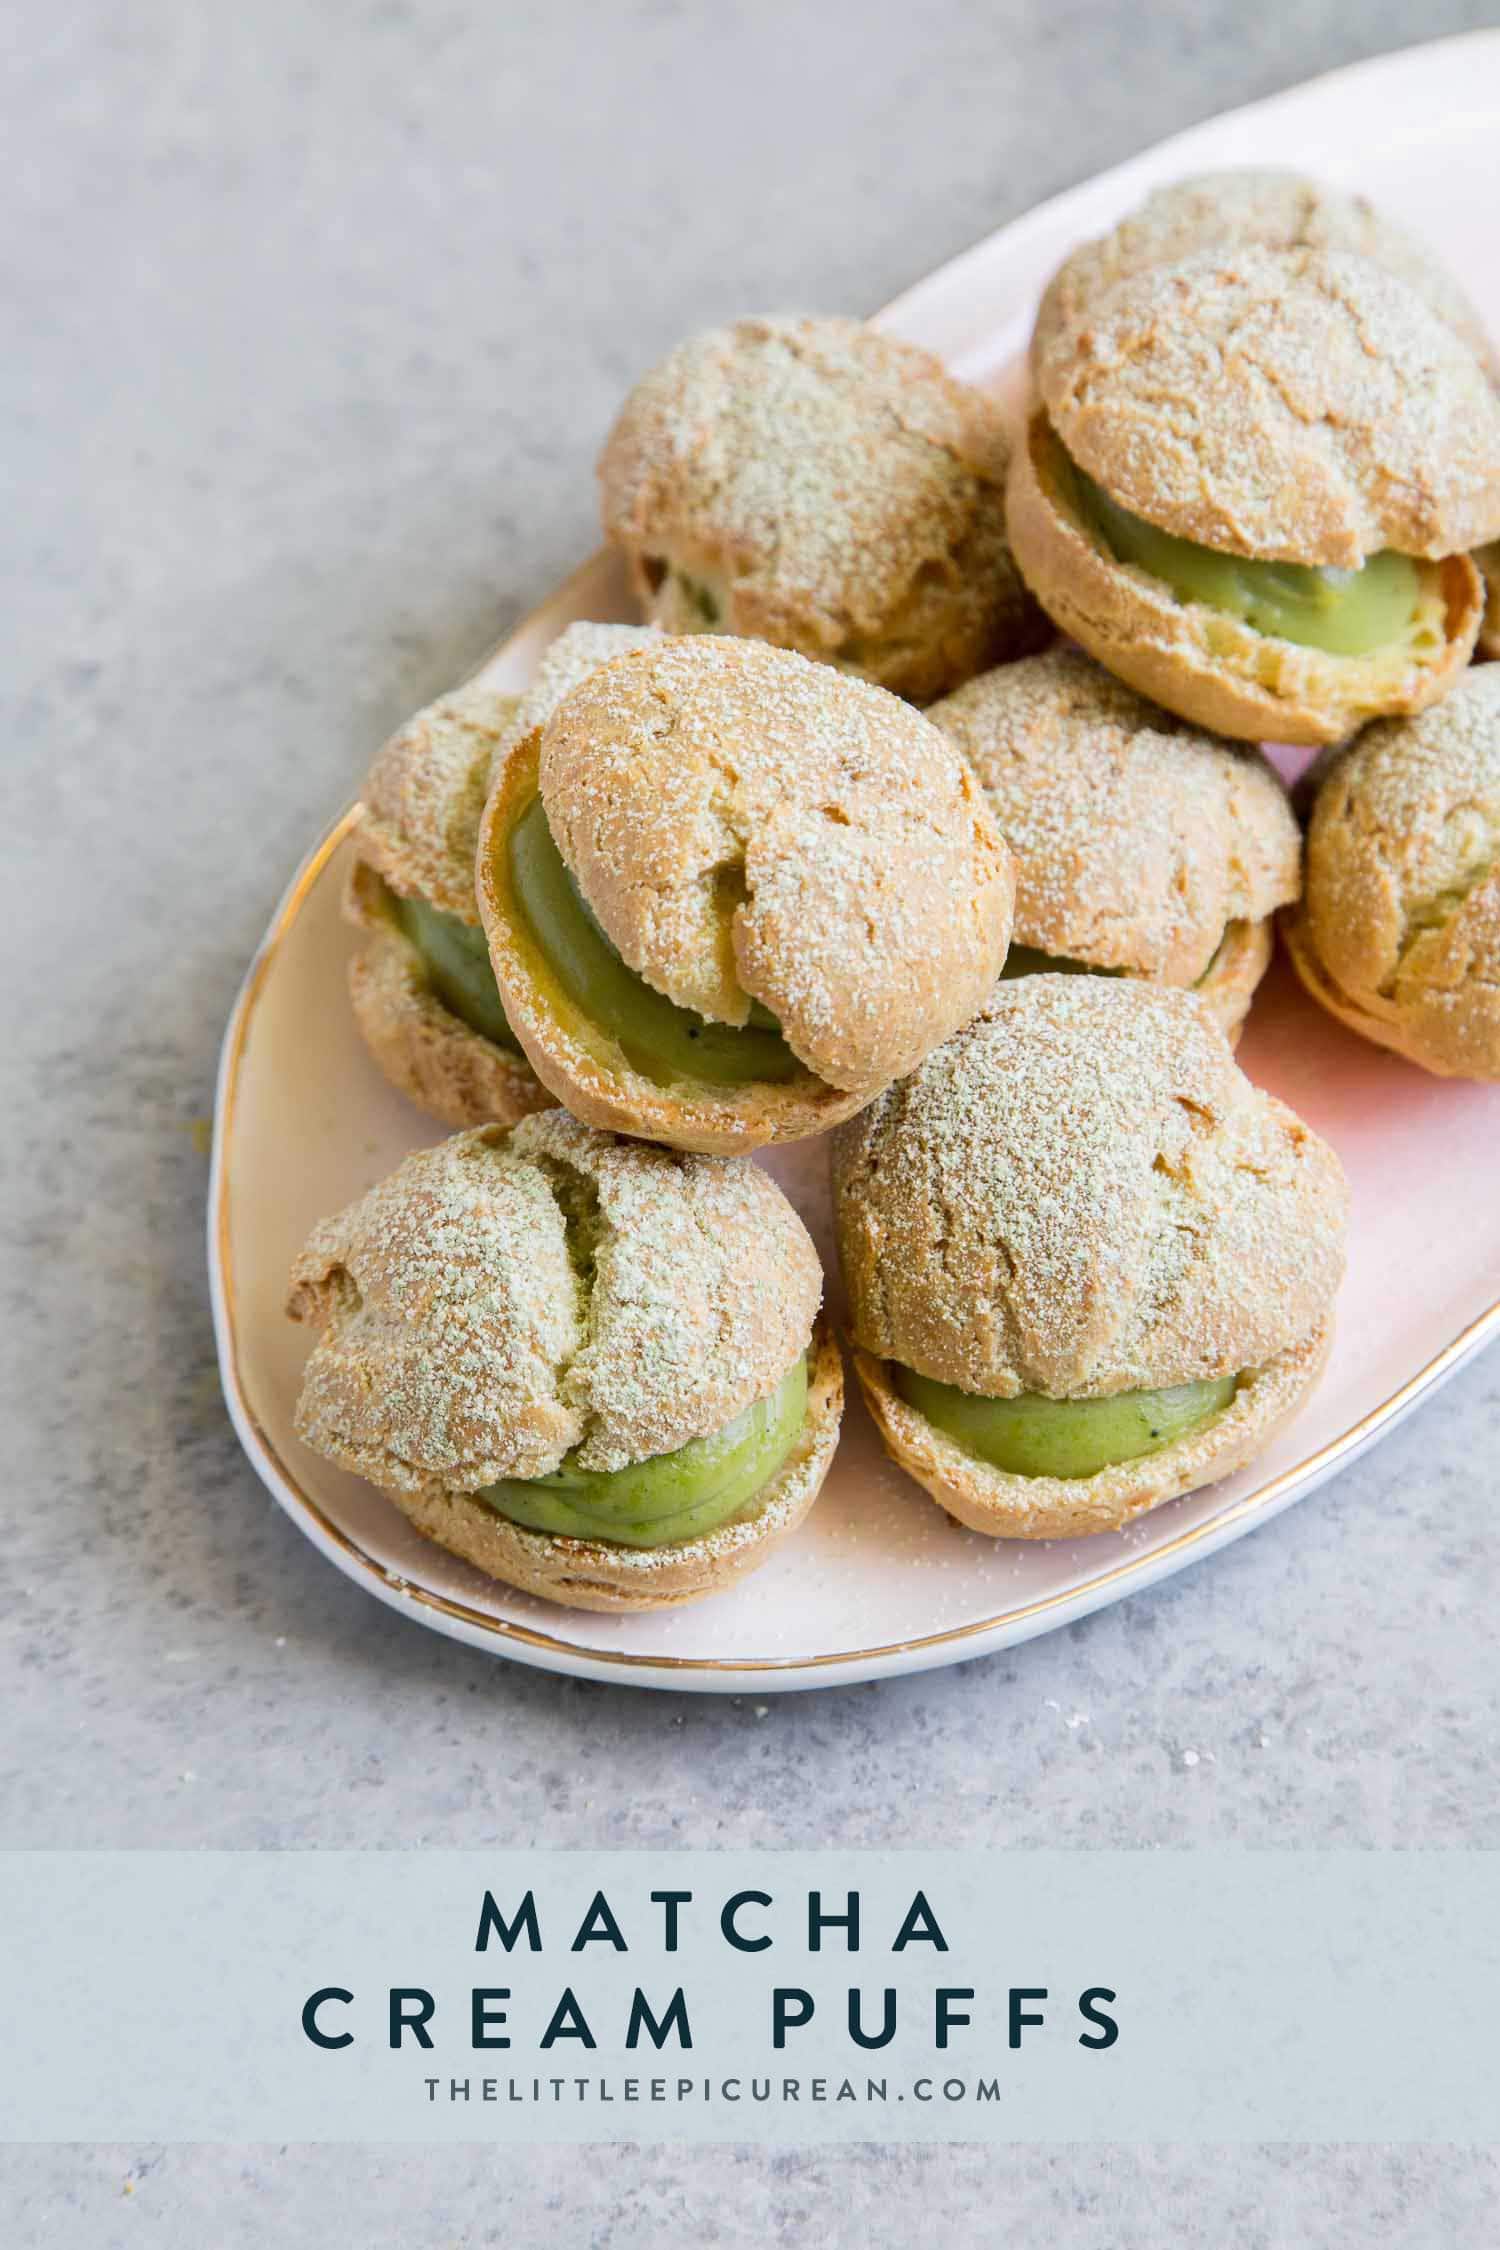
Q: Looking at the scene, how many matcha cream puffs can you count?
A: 9